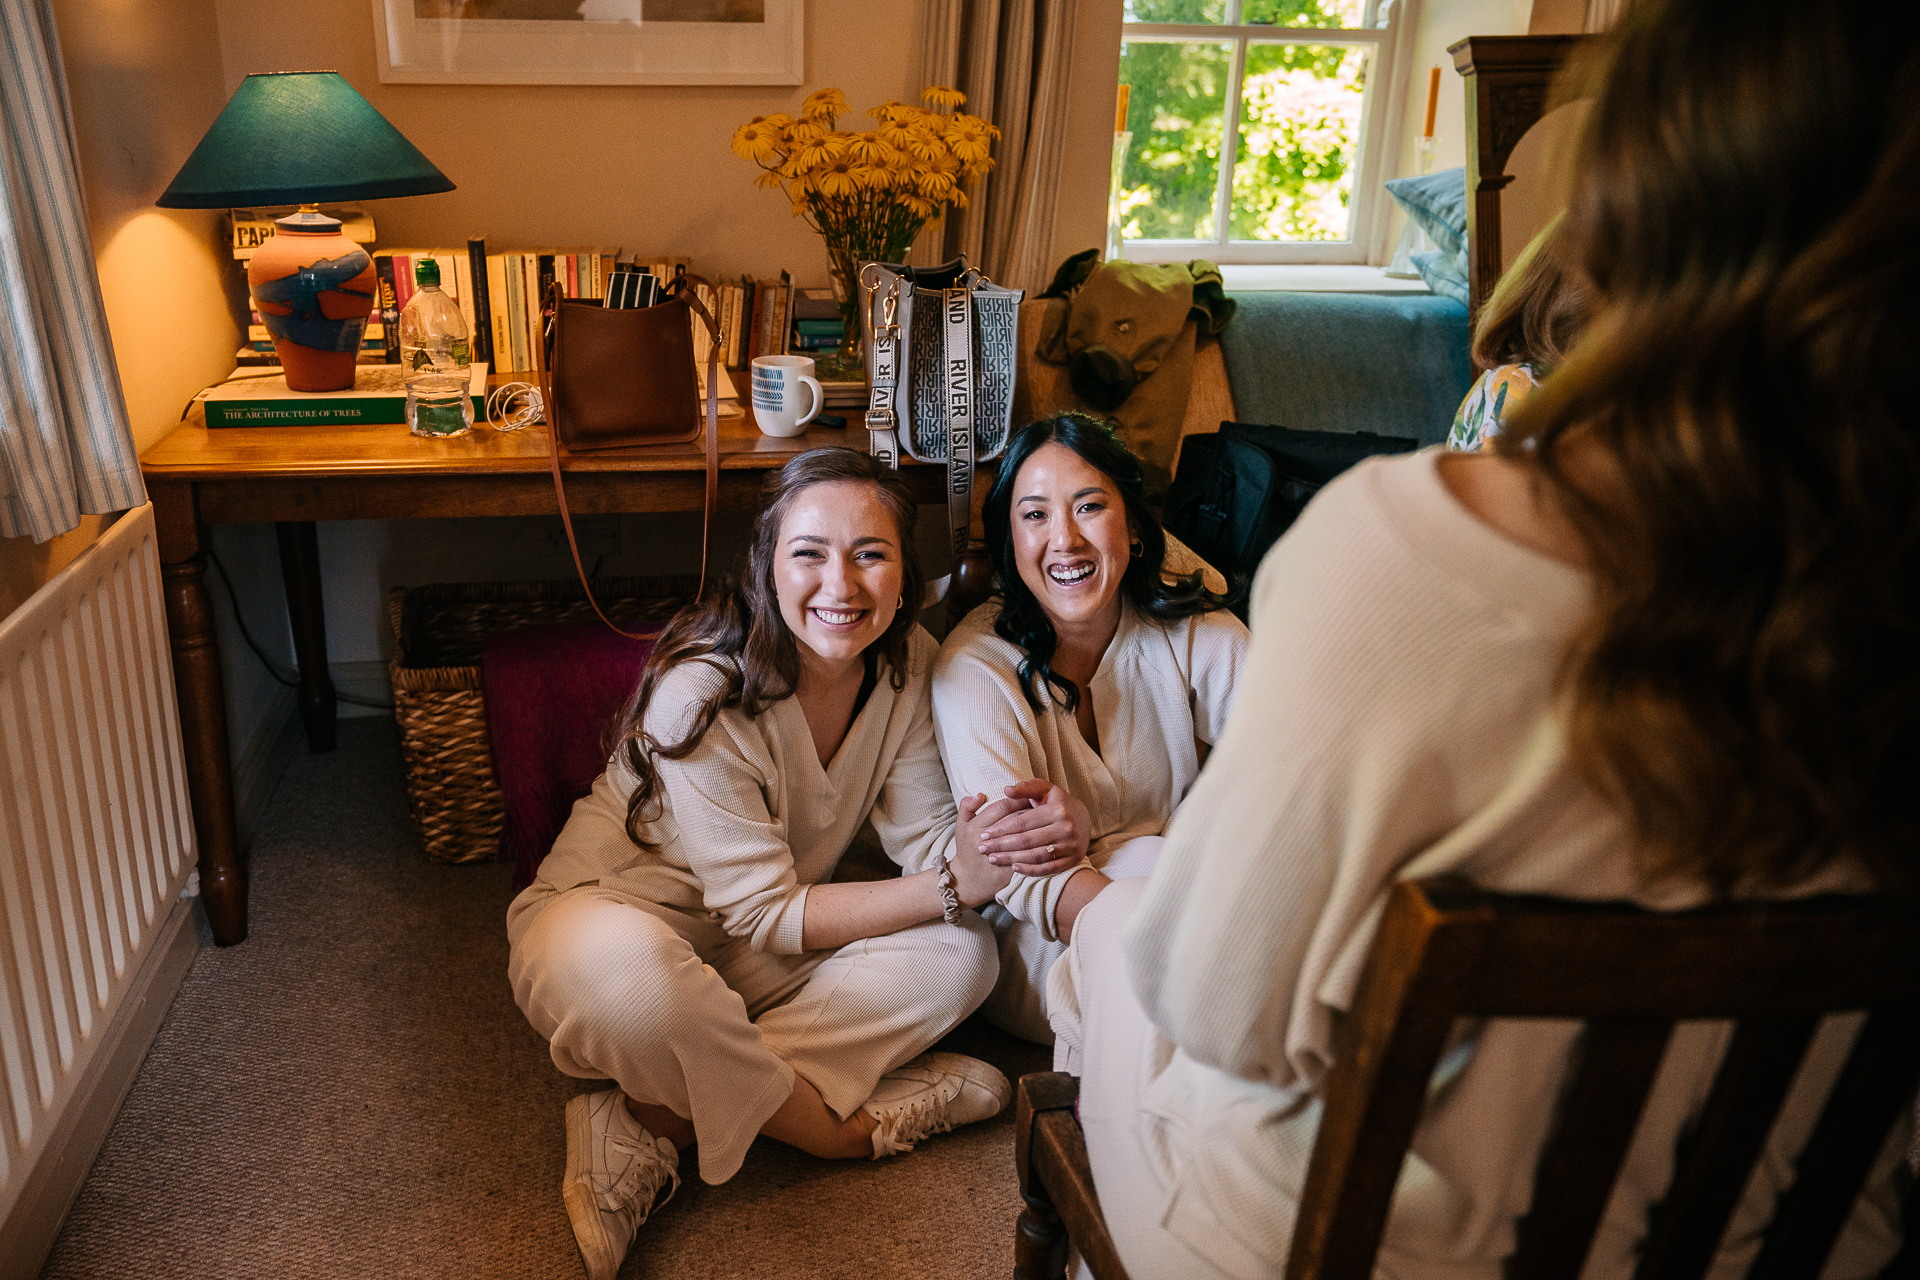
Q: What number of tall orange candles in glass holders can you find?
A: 2